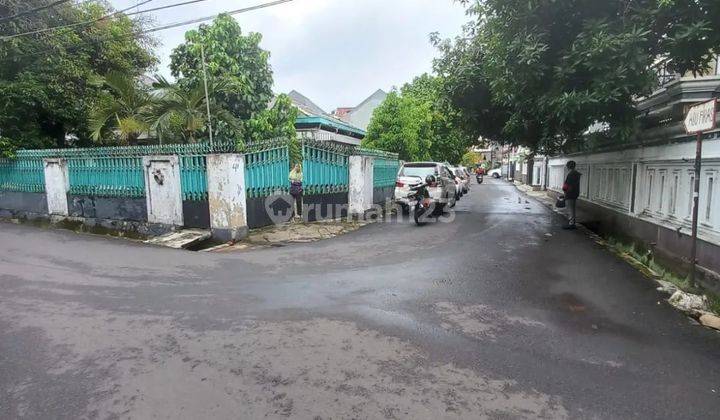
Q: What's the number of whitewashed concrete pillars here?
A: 4